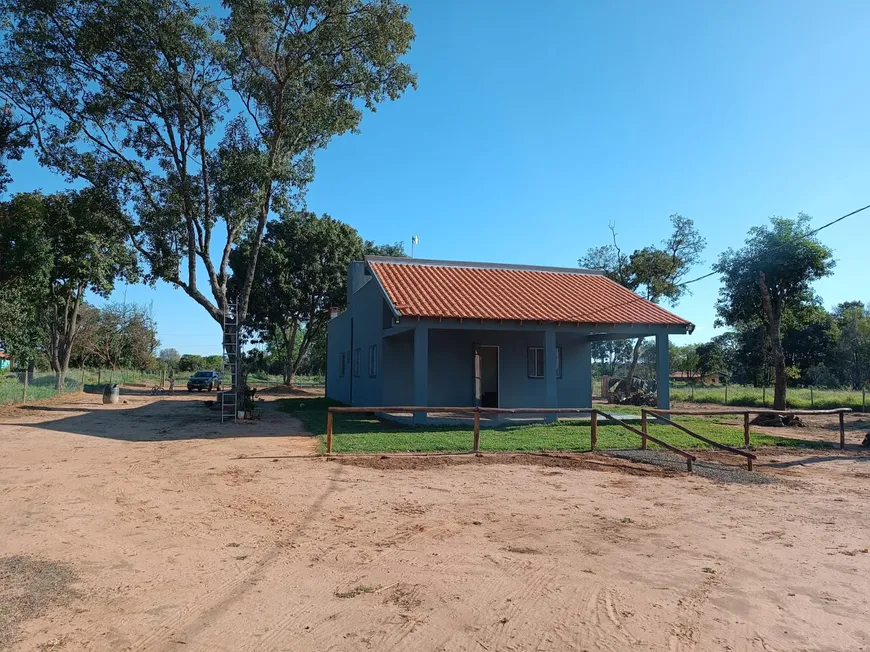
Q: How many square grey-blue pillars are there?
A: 3